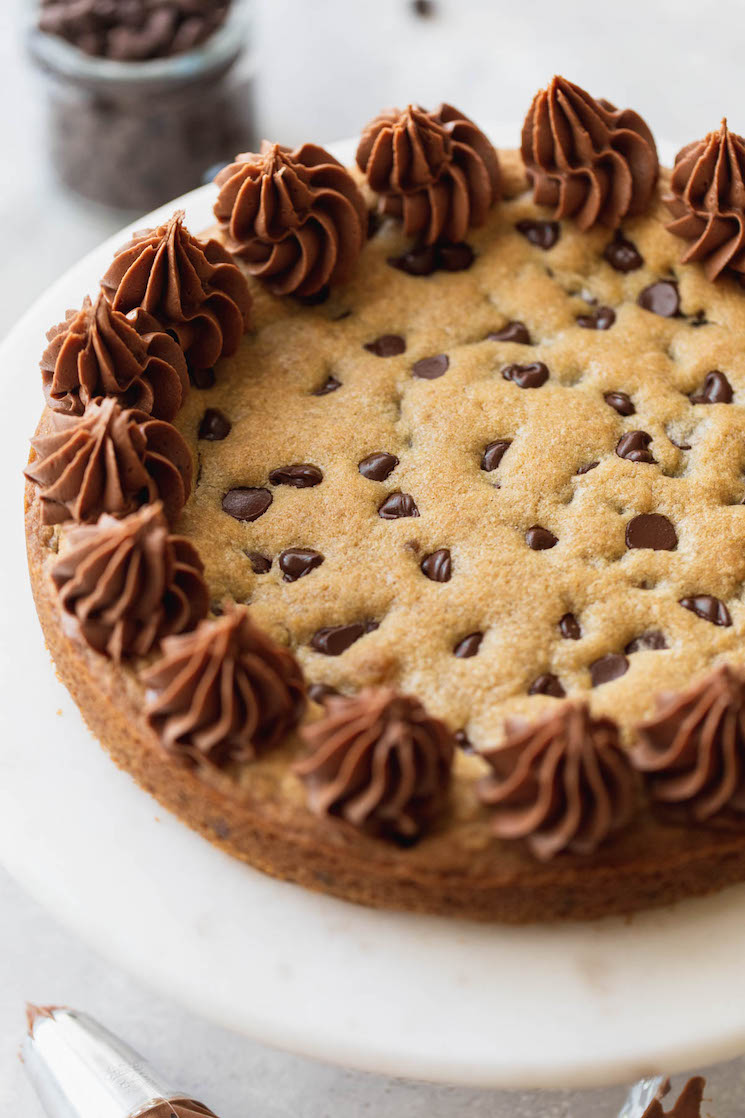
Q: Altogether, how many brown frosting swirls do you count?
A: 12